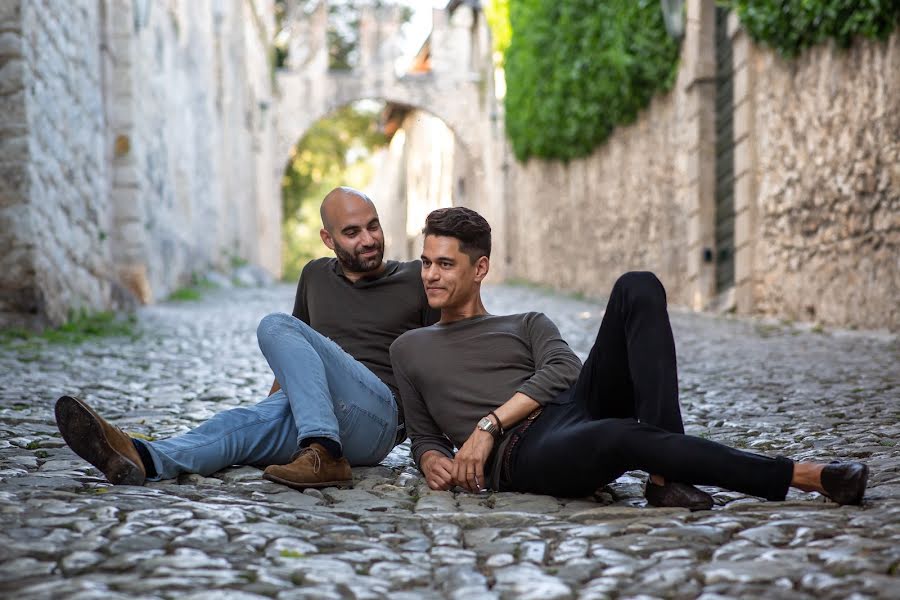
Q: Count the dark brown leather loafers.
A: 2